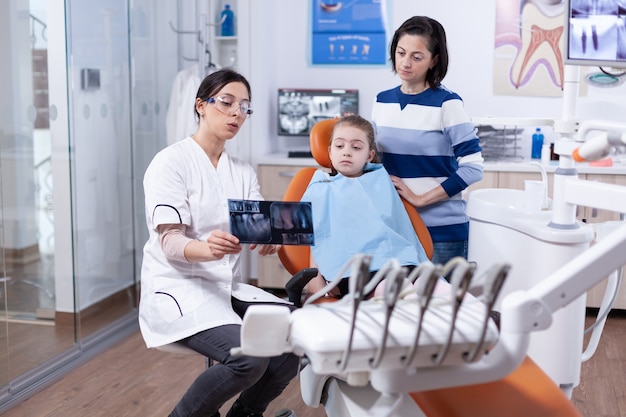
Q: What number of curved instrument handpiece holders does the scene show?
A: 5